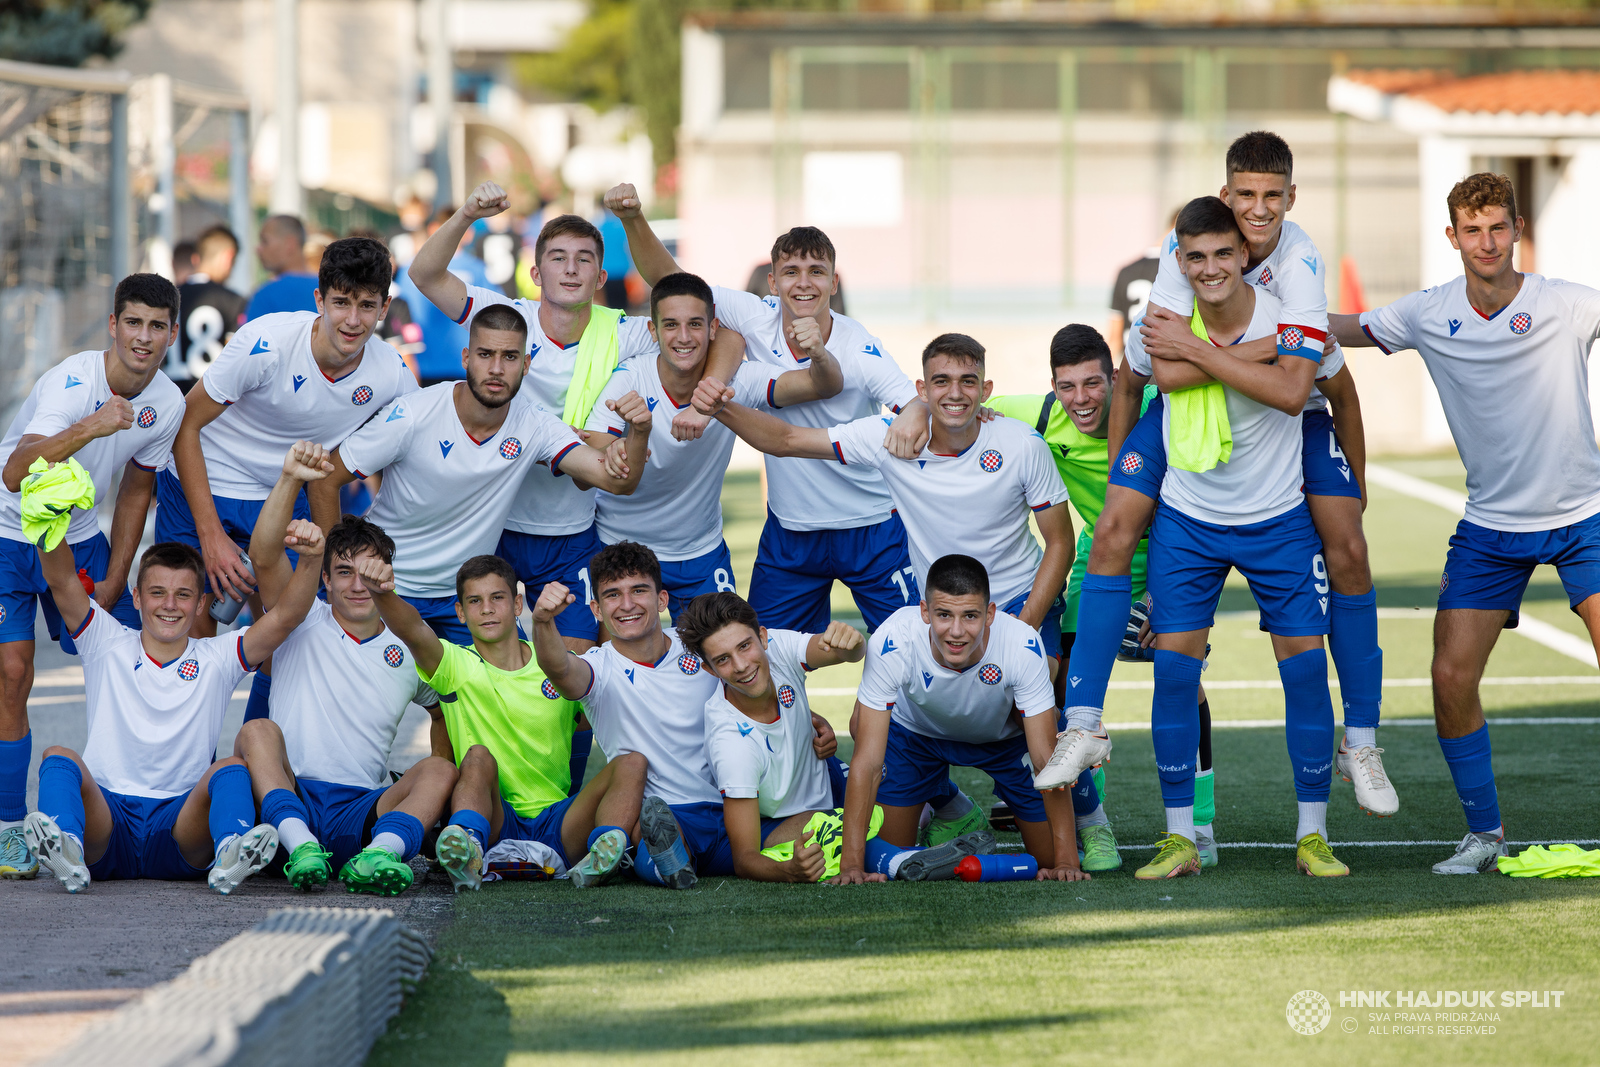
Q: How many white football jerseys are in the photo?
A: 15